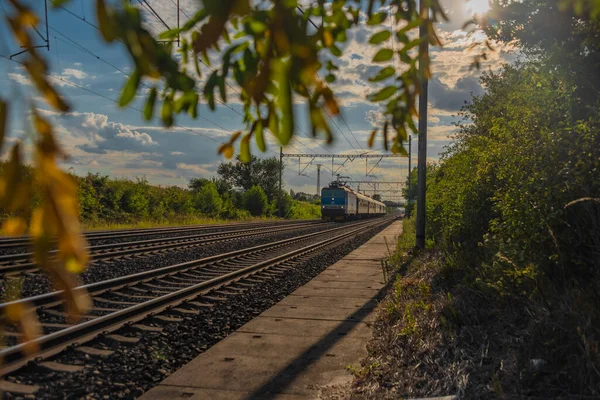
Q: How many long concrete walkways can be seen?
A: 1